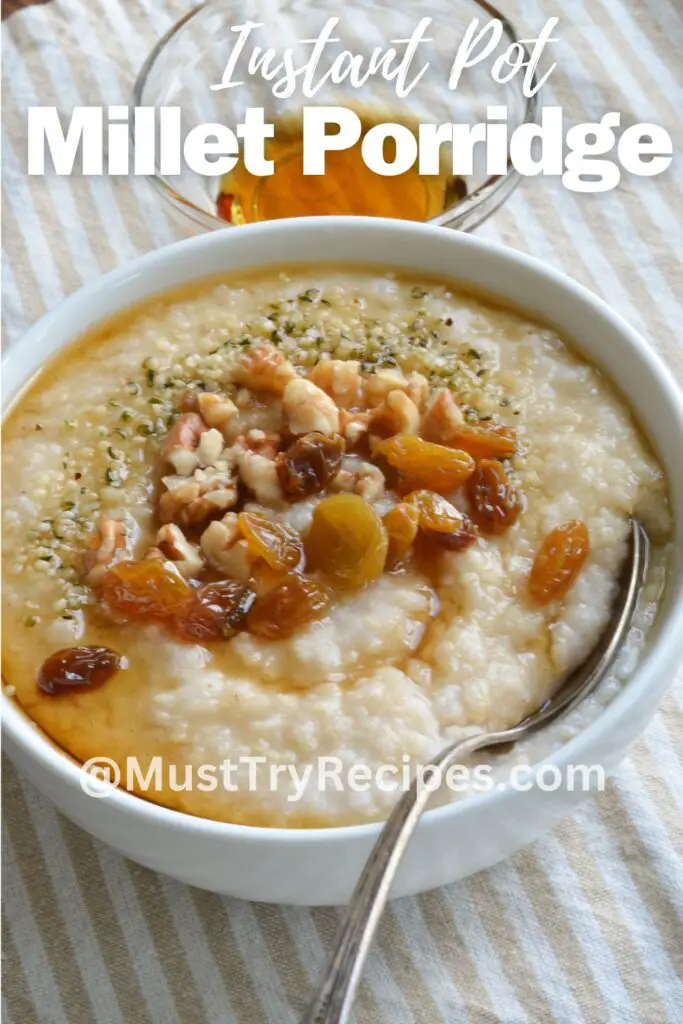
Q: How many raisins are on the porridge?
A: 13